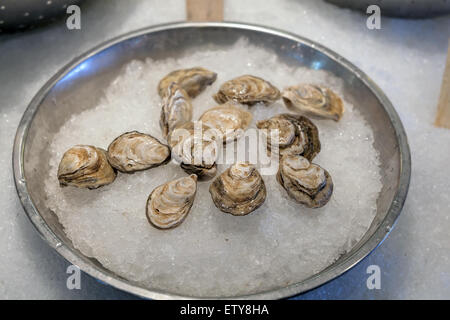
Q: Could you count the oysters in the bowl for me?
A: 12